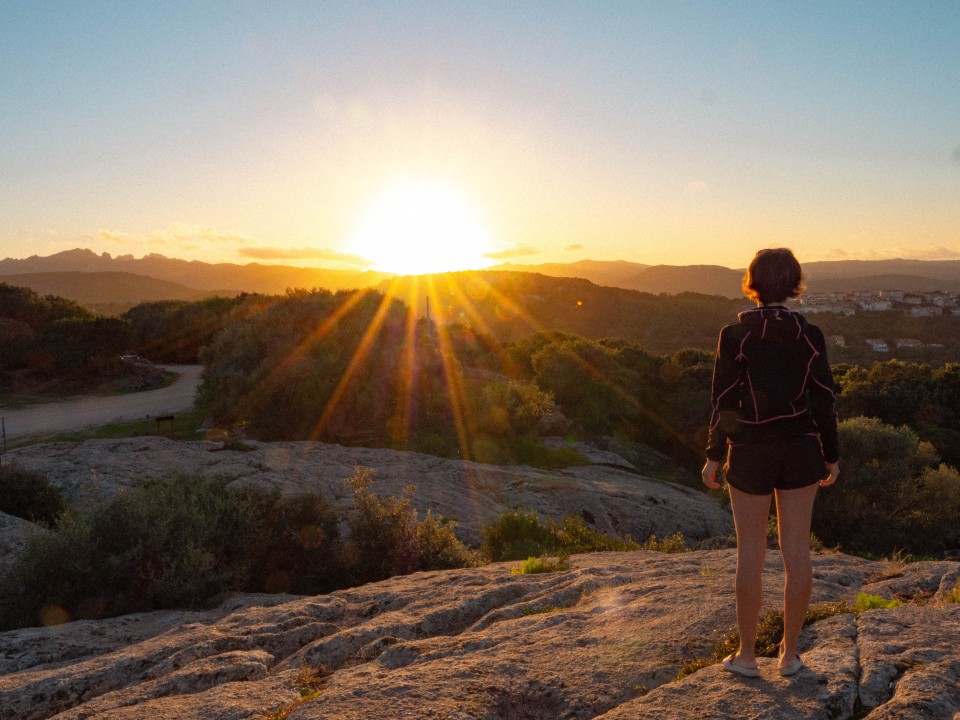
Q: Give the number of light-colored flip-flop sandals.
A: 2